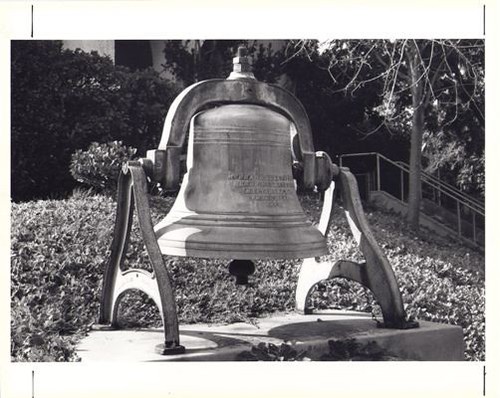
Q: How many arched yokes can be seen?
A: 1